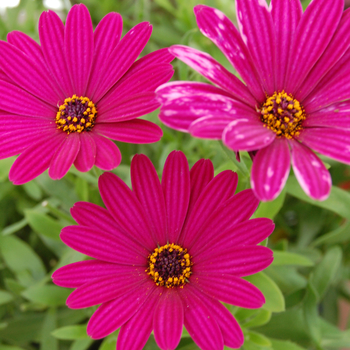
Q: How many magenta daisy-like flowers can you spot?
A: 3